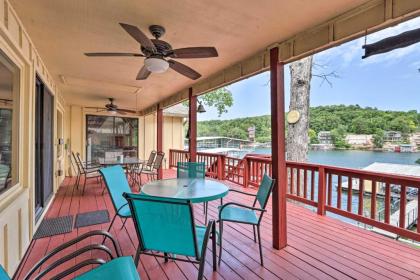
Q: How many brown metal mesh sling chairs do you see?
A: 4